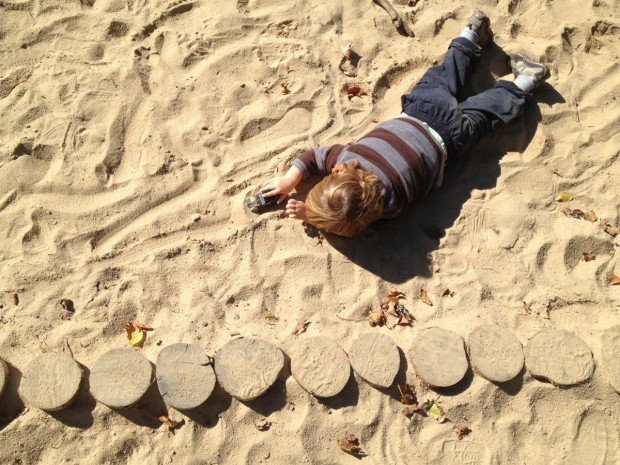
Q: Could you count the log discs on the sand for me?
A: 11